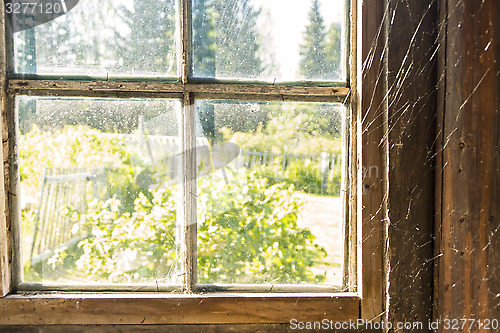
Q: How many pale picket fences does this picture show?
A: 2